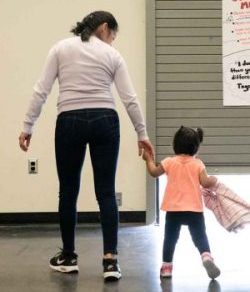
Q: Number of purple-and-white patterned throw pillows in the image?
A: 0